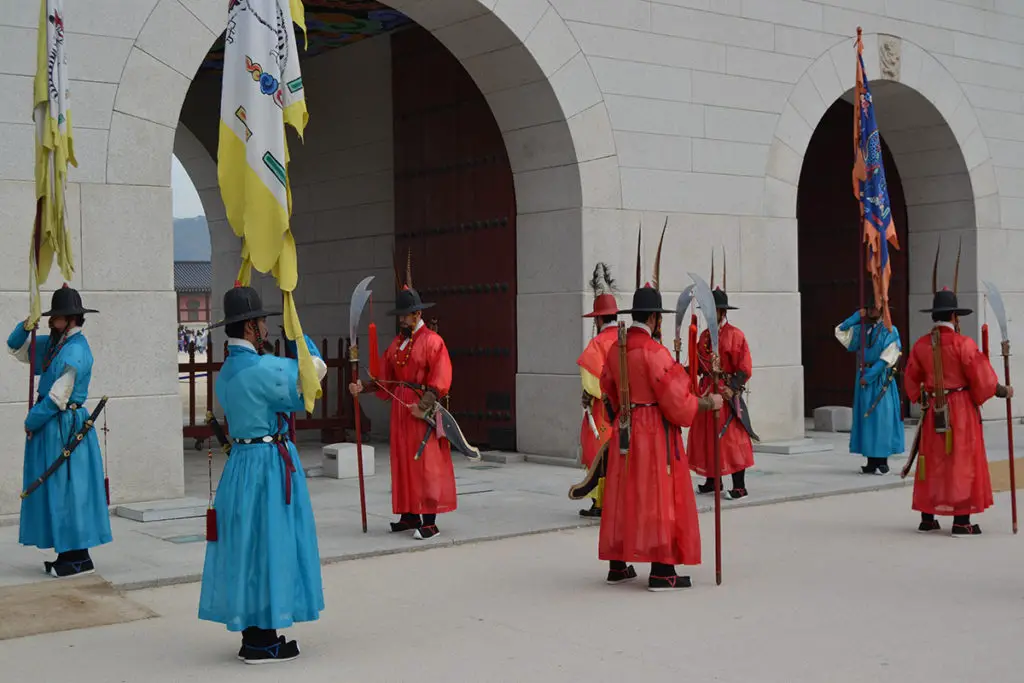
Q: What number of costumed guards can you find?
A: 8